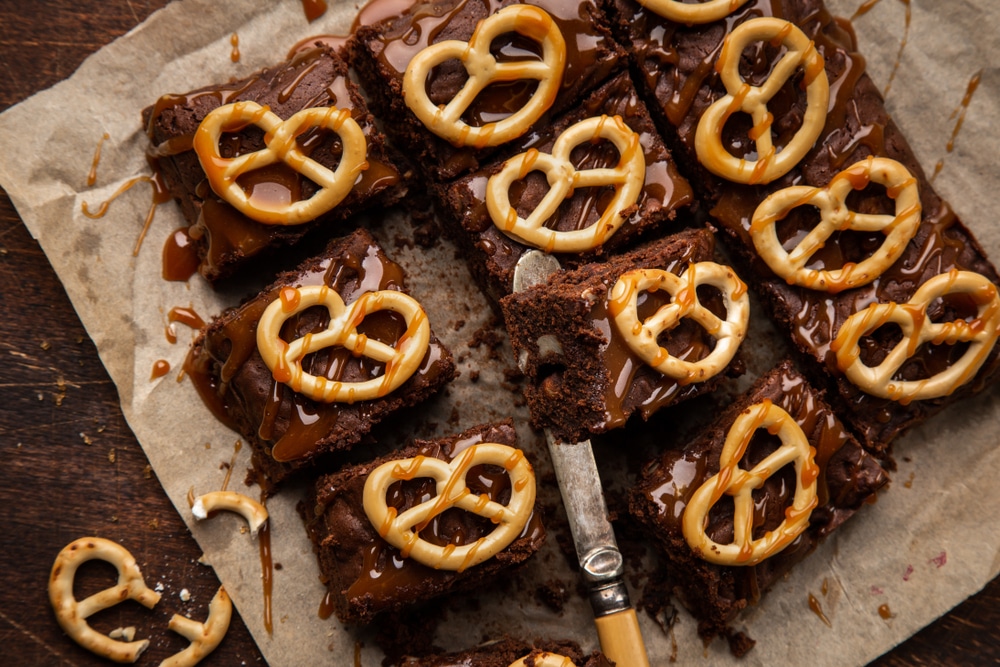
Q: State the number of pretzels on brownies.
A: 12